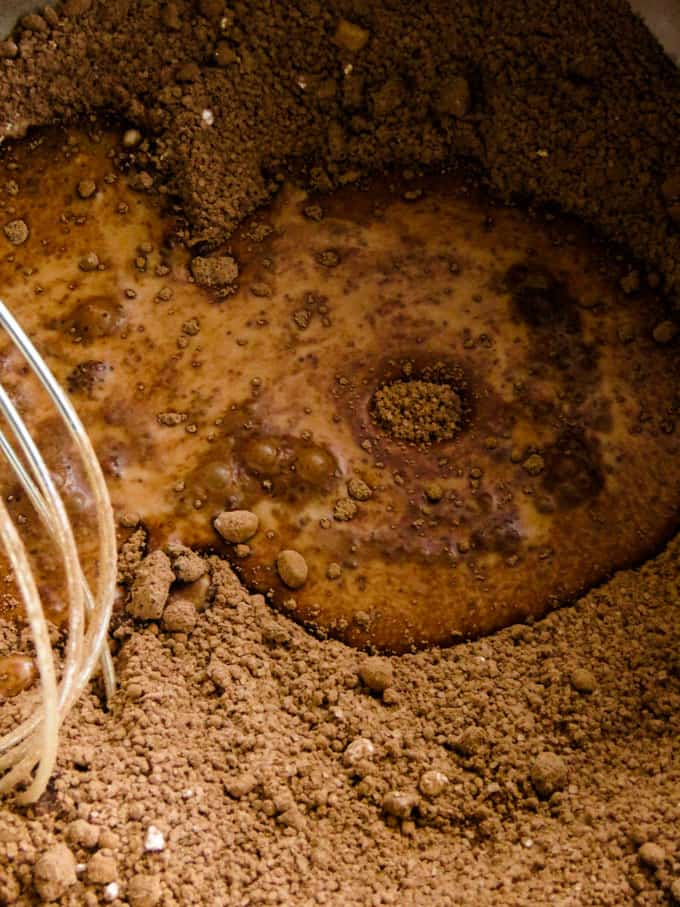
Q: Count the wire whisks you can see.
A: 1